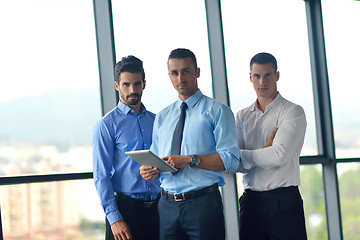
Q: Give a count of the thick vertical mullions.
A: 3